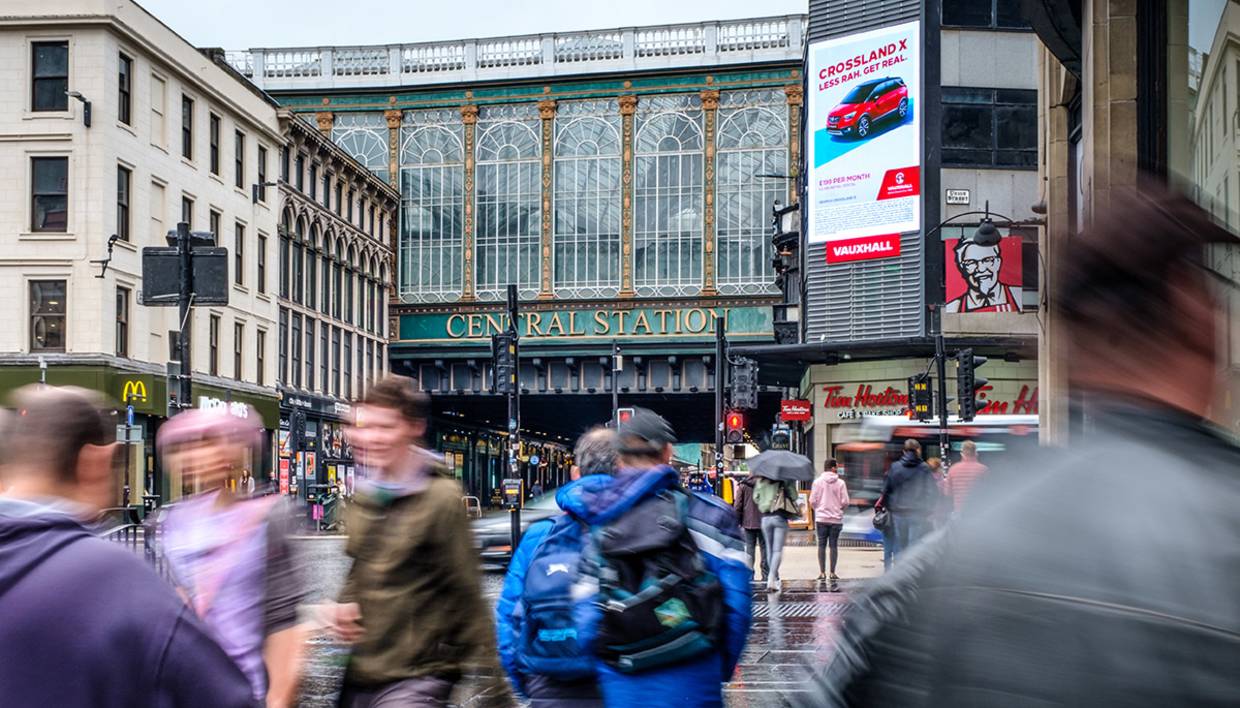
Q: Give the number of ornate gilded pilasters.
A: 7